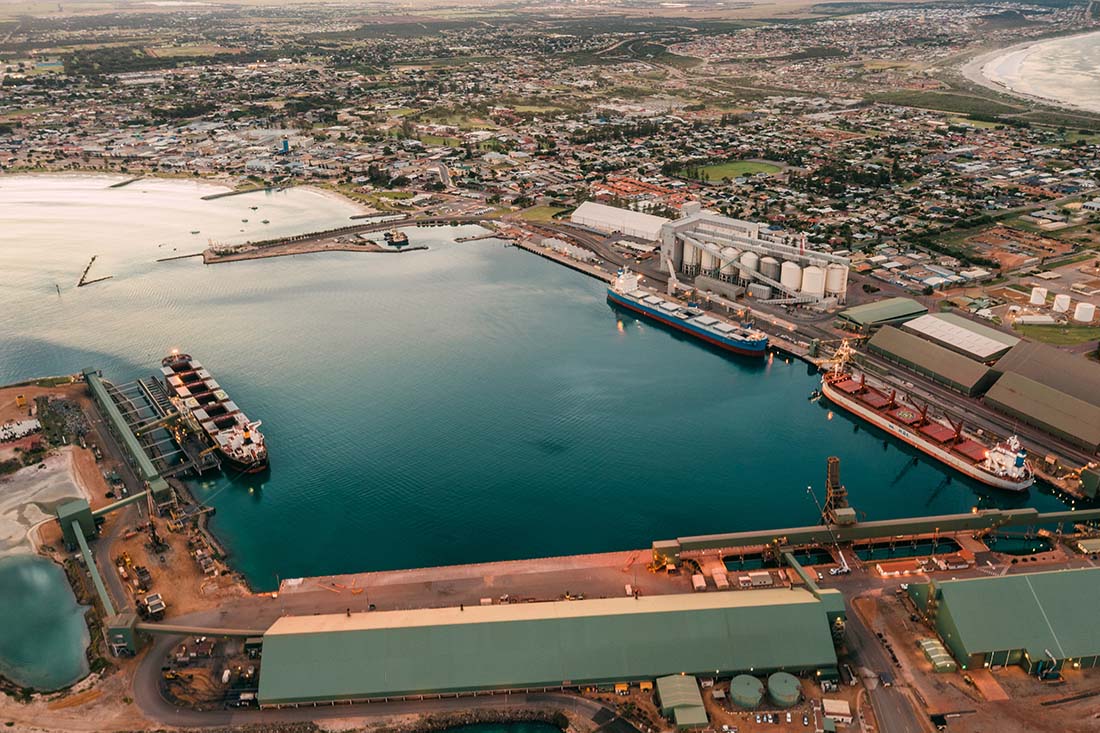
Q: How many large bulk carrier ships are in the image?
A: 3